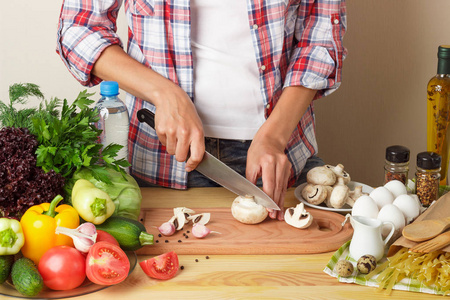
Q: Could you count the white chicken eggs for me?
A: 5